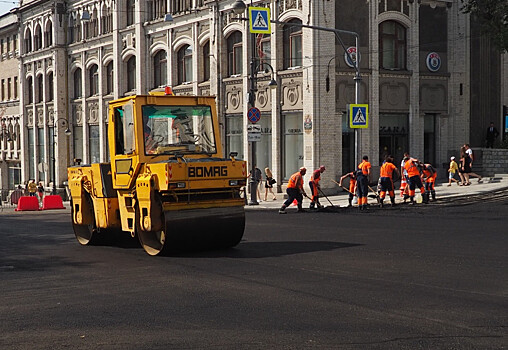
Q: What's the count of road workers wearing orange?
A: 7